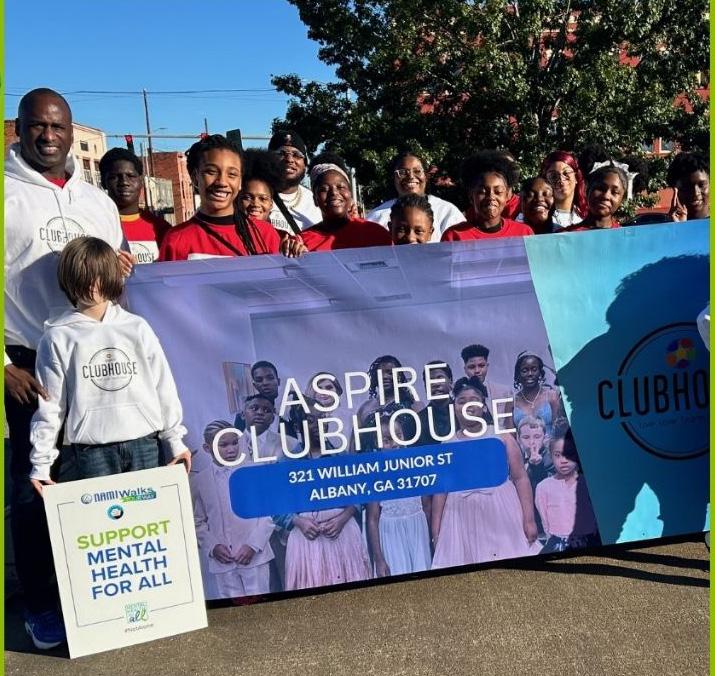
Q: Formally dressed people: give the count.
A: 13